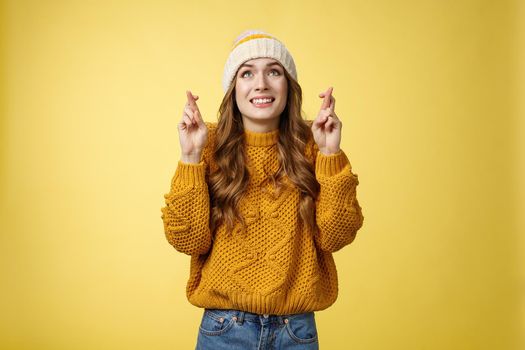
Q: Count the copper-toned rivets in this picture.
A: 3